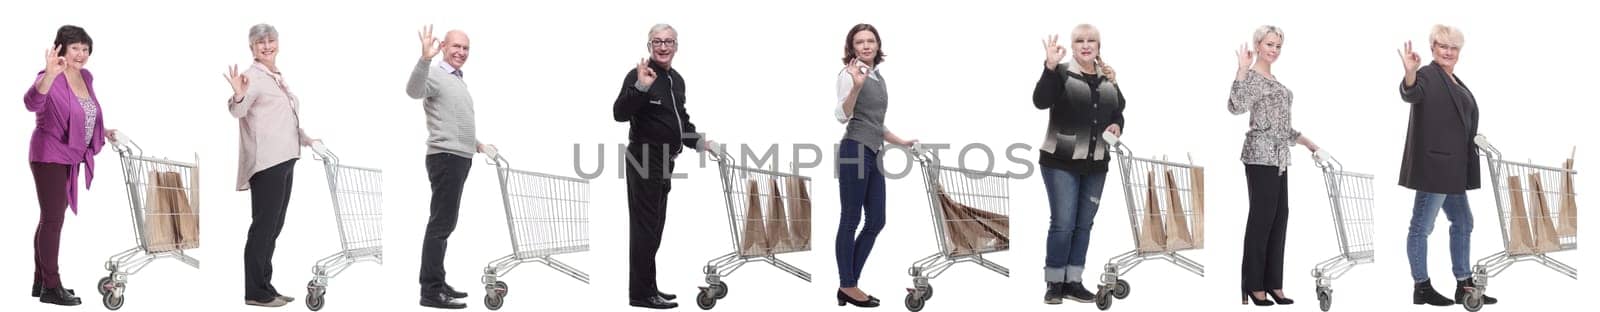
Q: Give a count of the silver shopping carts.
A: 8